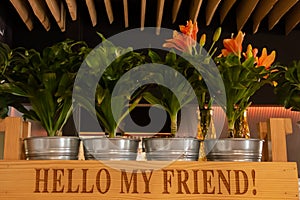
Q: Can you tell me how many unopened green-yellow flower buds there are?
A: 2